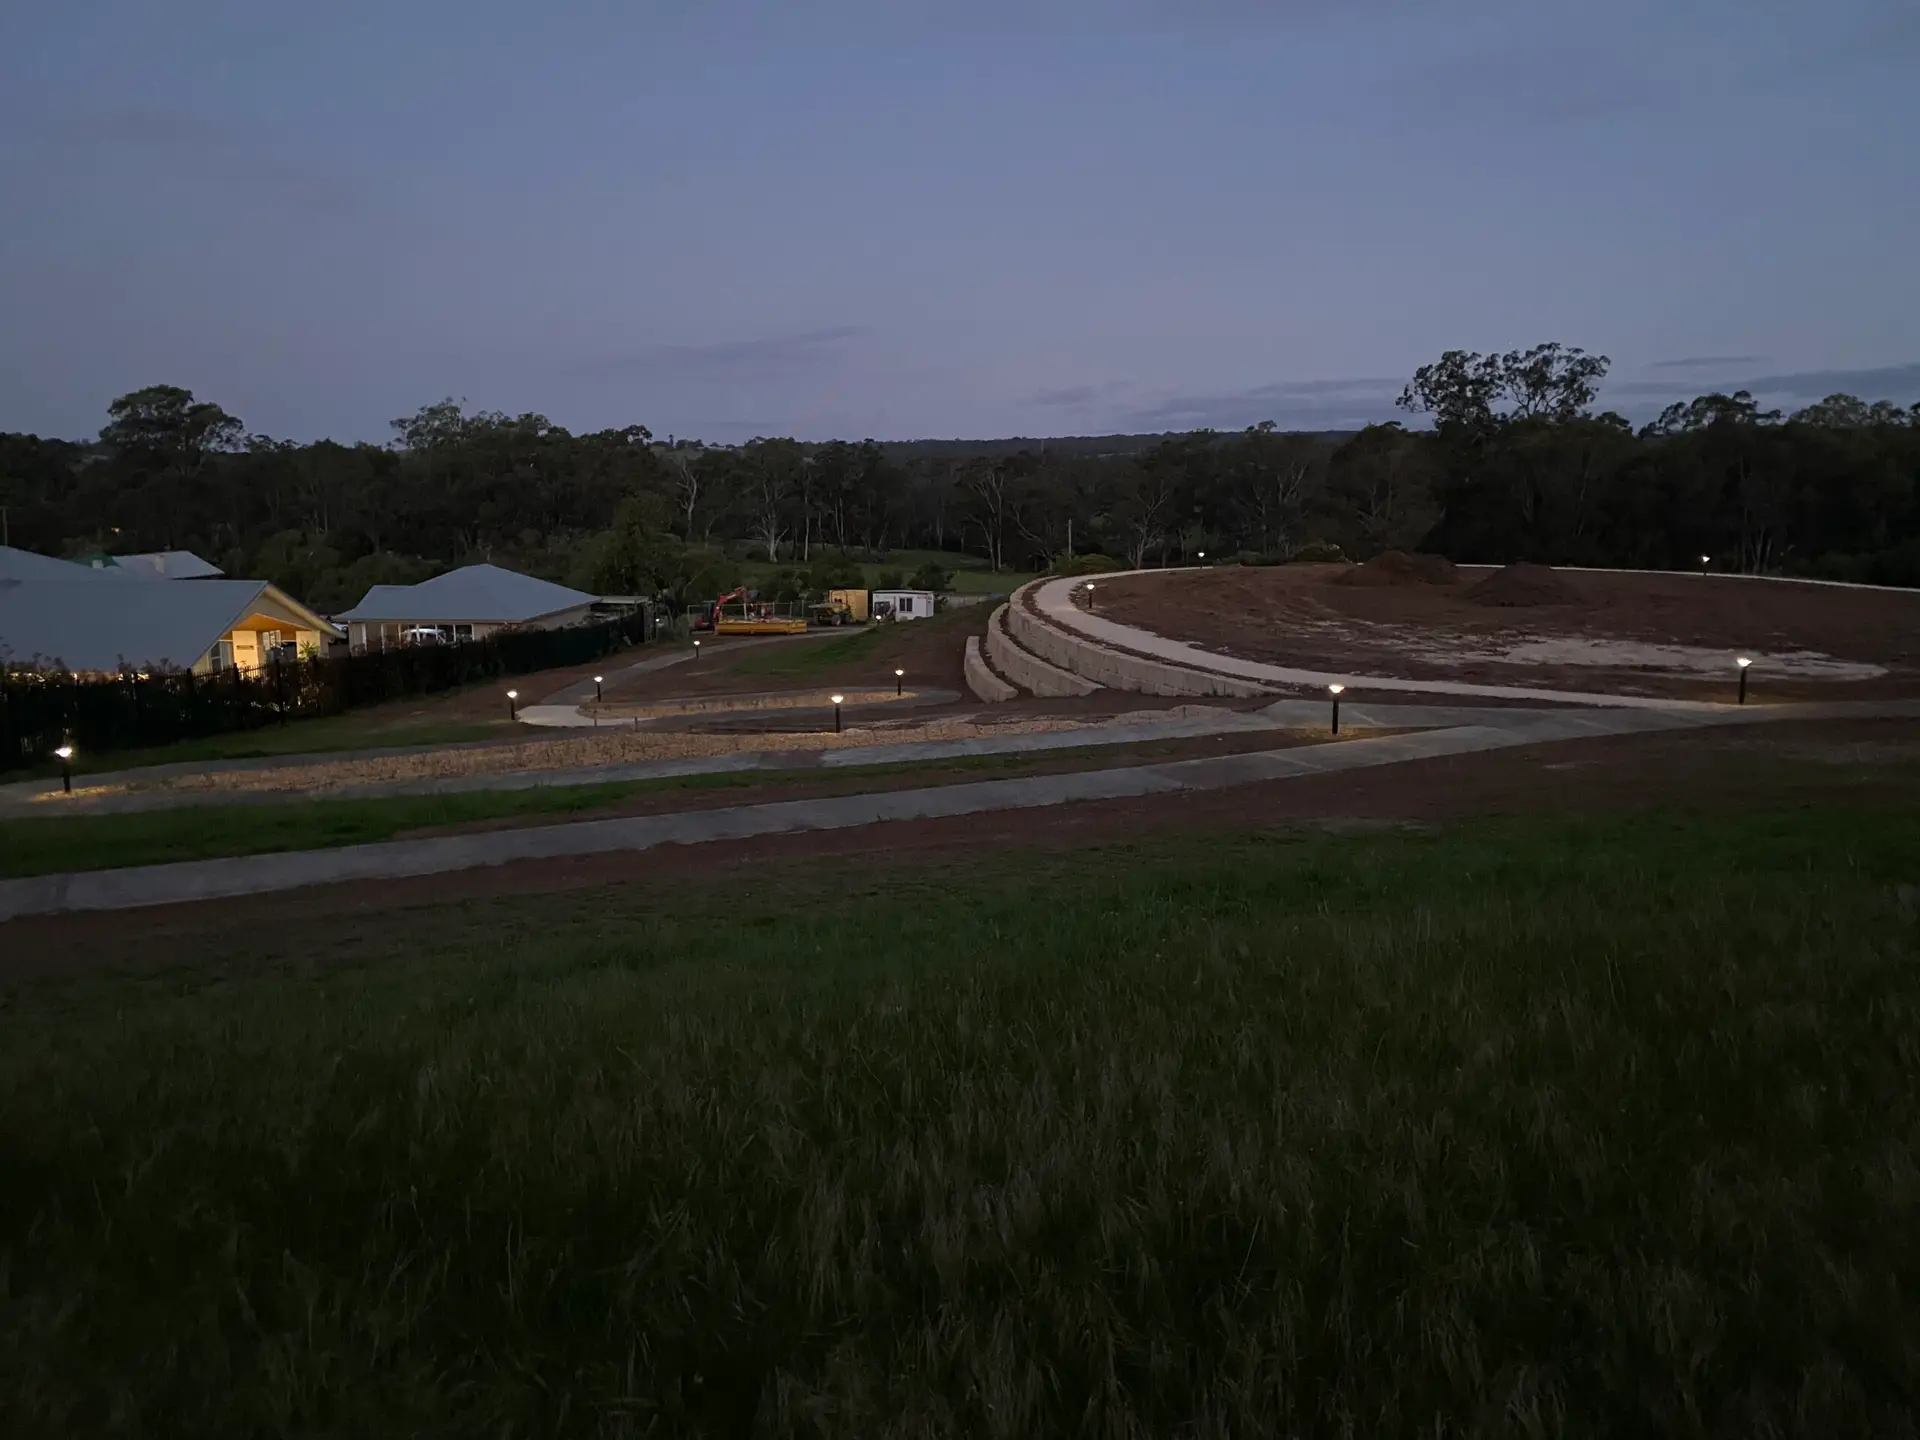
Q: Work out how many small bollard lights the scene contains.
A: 12